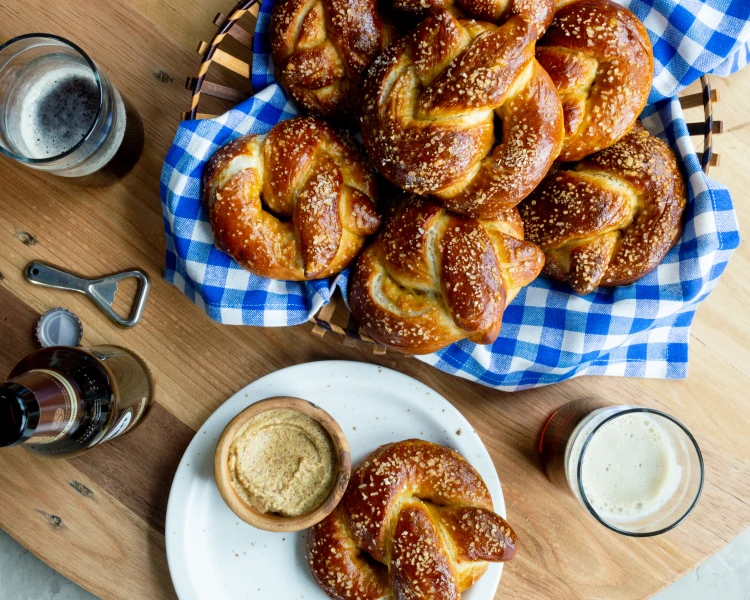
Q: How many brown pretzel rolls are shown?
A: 8